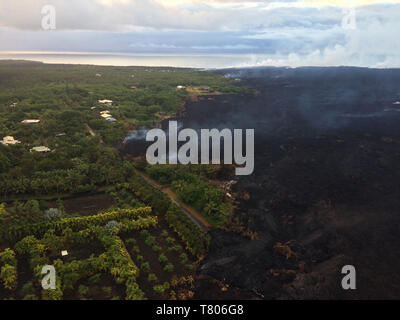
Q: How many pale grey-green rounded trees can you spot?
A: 2